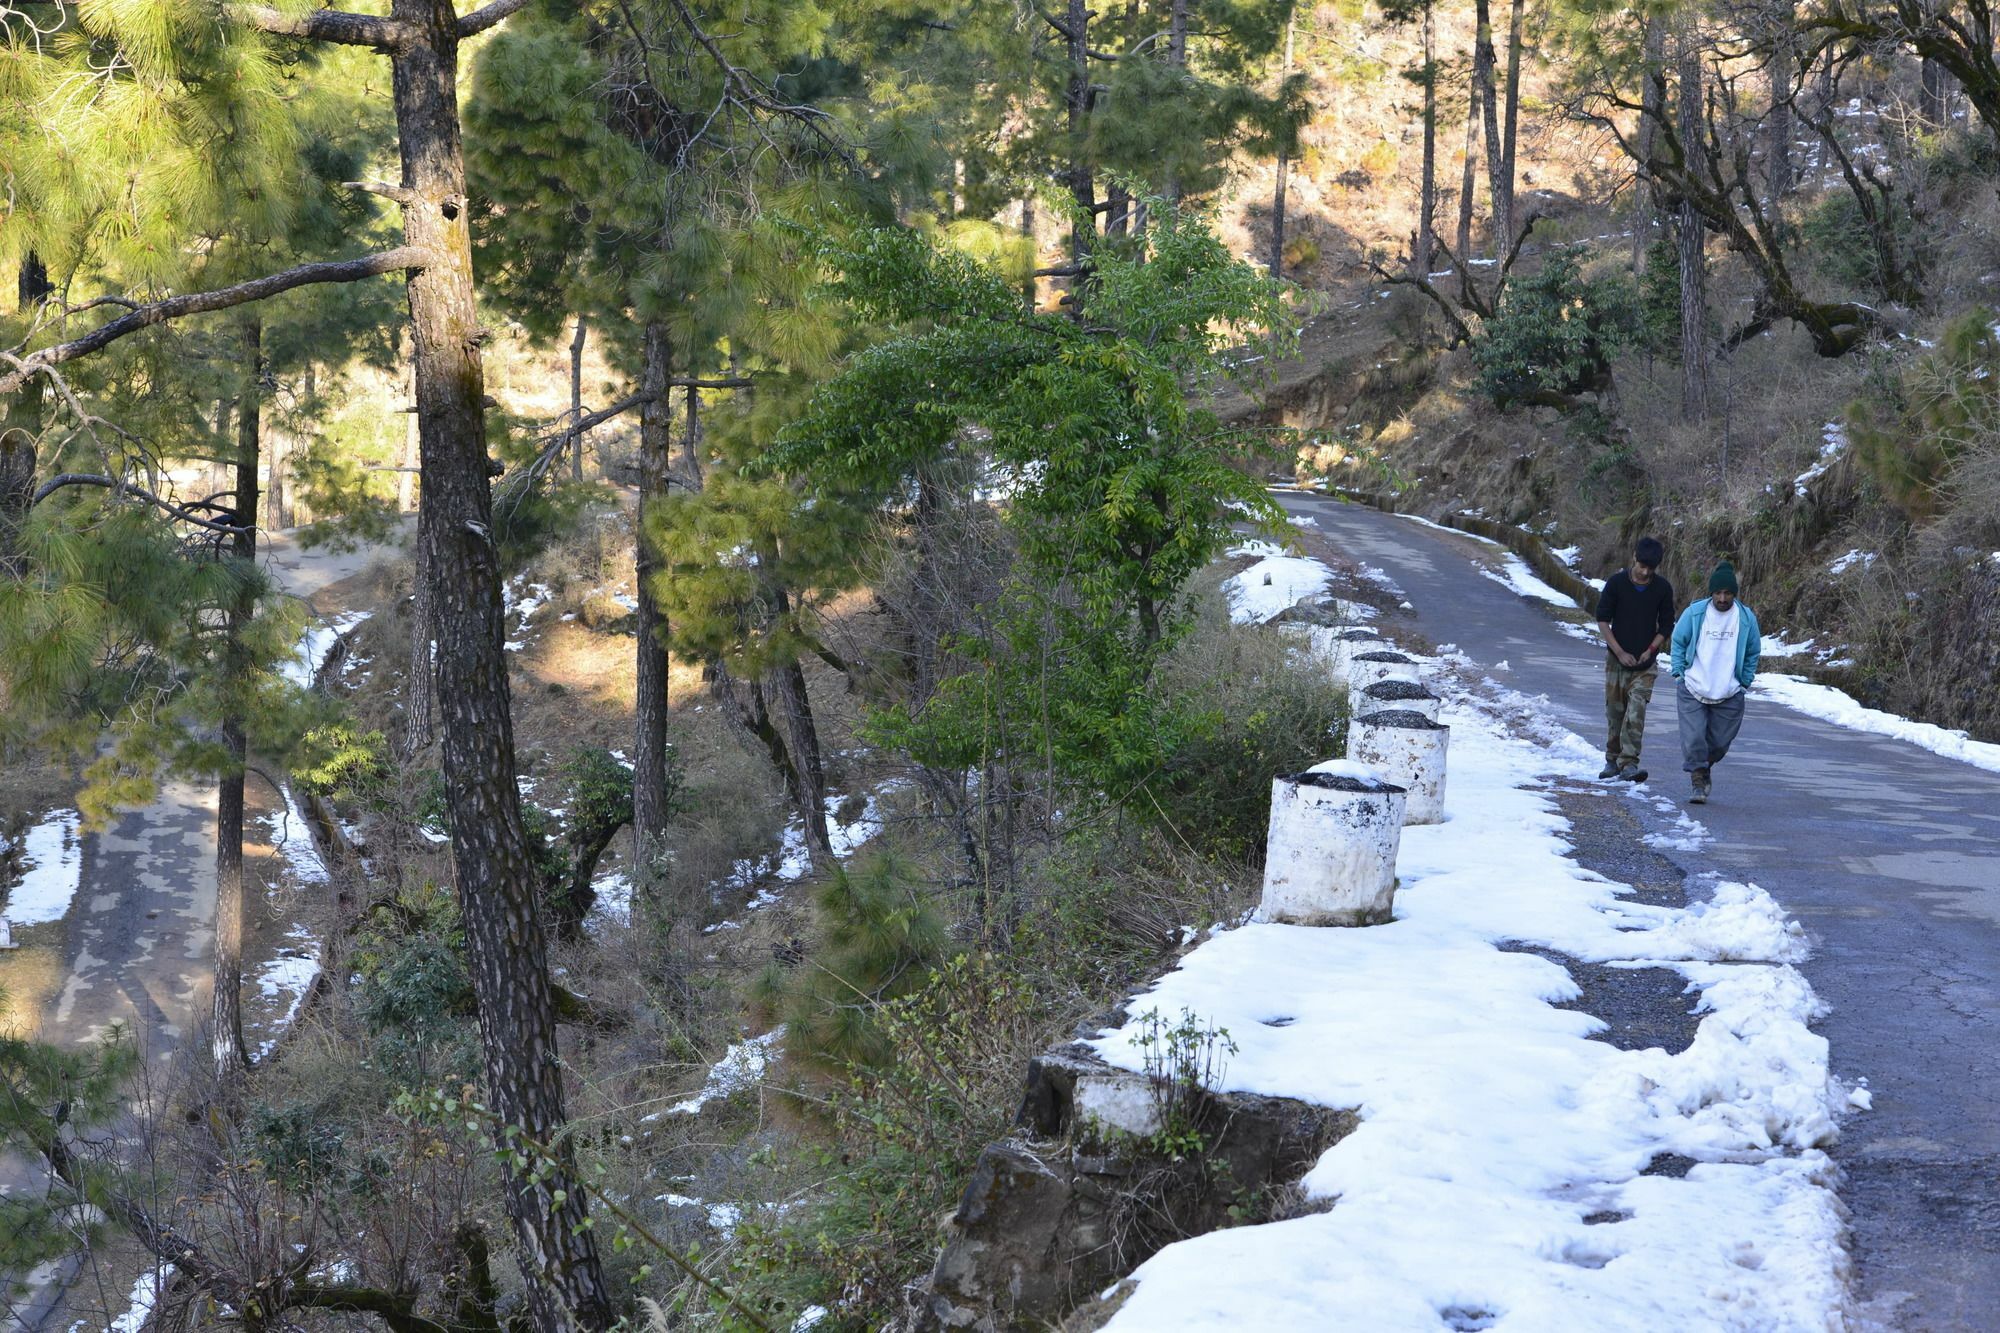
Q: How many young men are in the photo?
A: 2